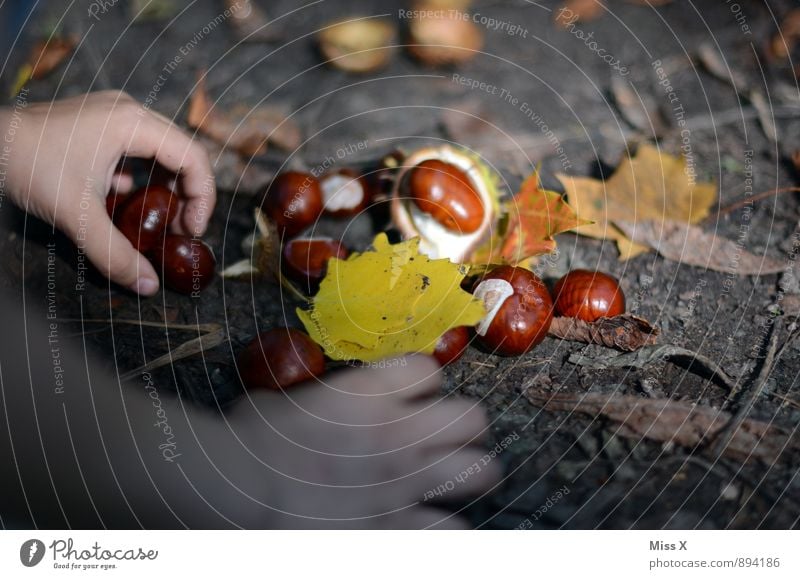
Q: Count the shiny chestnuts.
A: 11